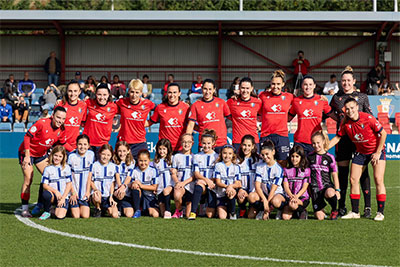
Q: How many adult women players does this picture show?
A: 11